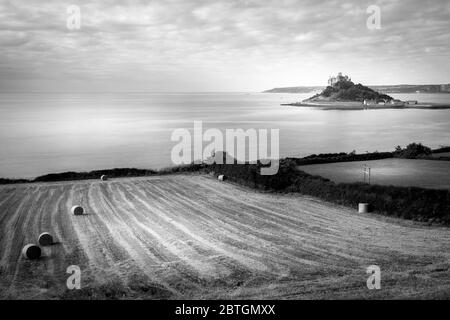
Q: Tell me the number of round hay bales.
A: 6